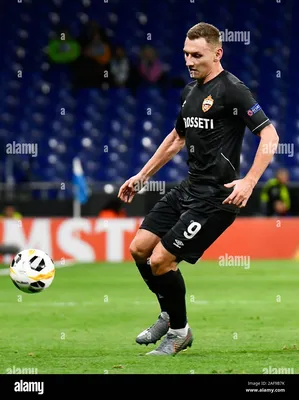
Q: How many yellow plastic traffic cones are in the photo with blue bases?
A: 0